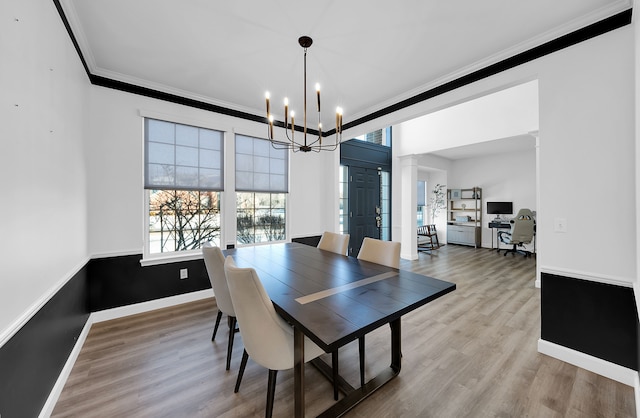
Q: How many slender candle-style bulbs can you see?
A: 8